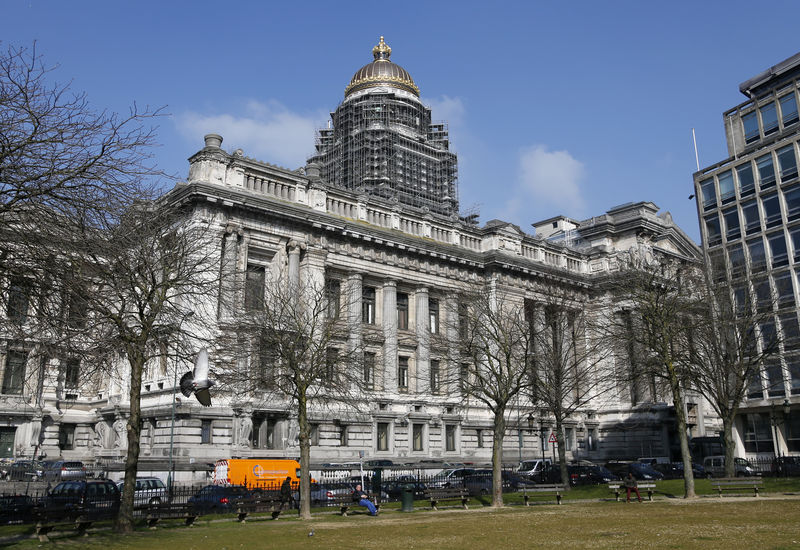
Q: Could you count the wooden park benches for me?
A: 8